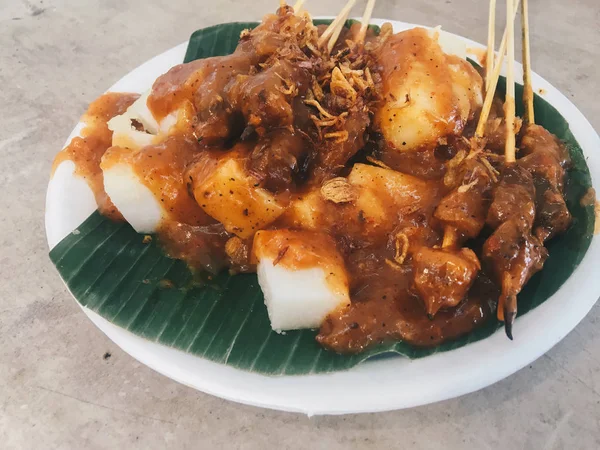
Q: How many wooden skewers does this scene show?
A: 9